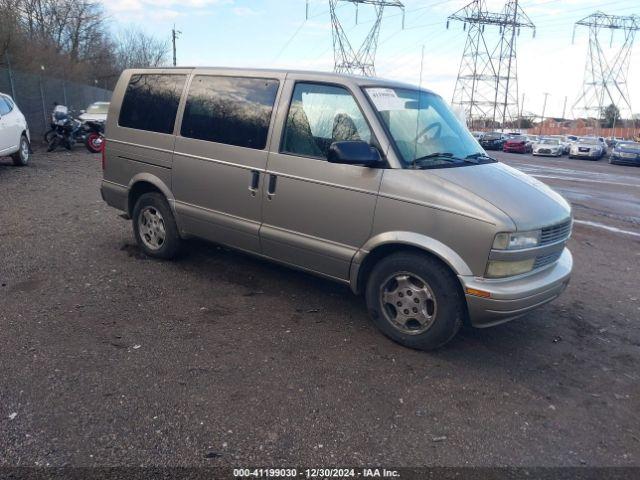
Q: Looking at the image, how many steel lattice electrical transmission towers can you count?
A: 3